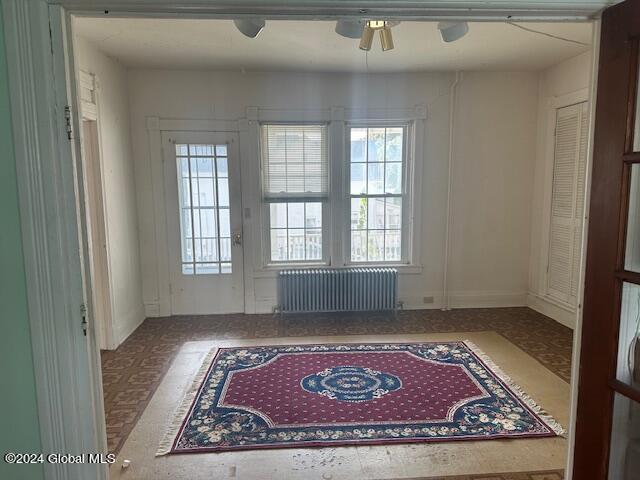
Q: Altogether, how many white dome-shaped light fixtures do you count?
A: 3